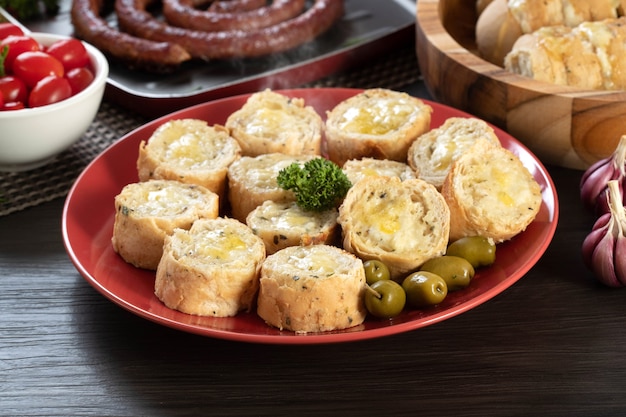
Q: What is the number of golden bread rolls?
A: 12